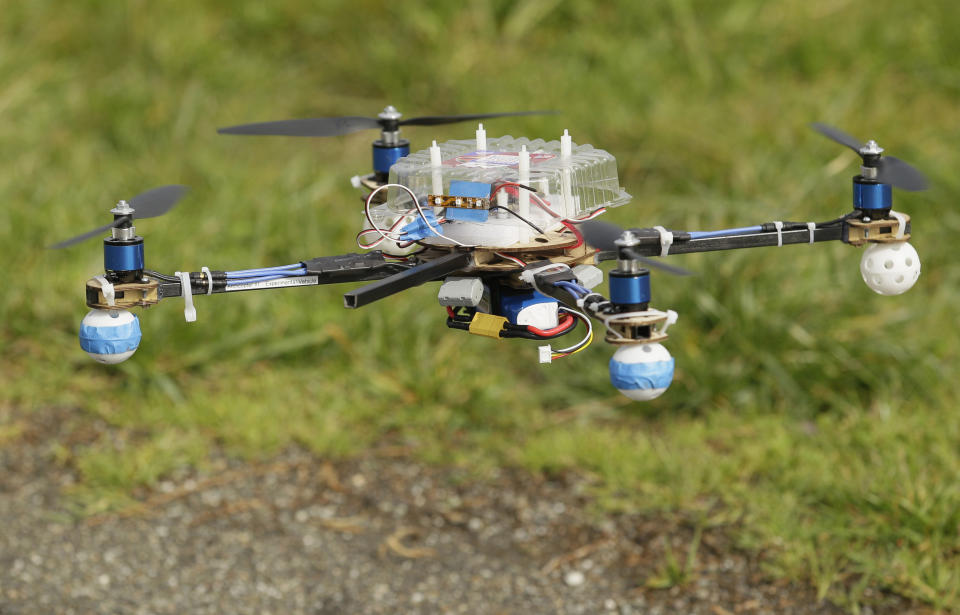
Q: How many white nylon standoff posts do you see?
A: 4